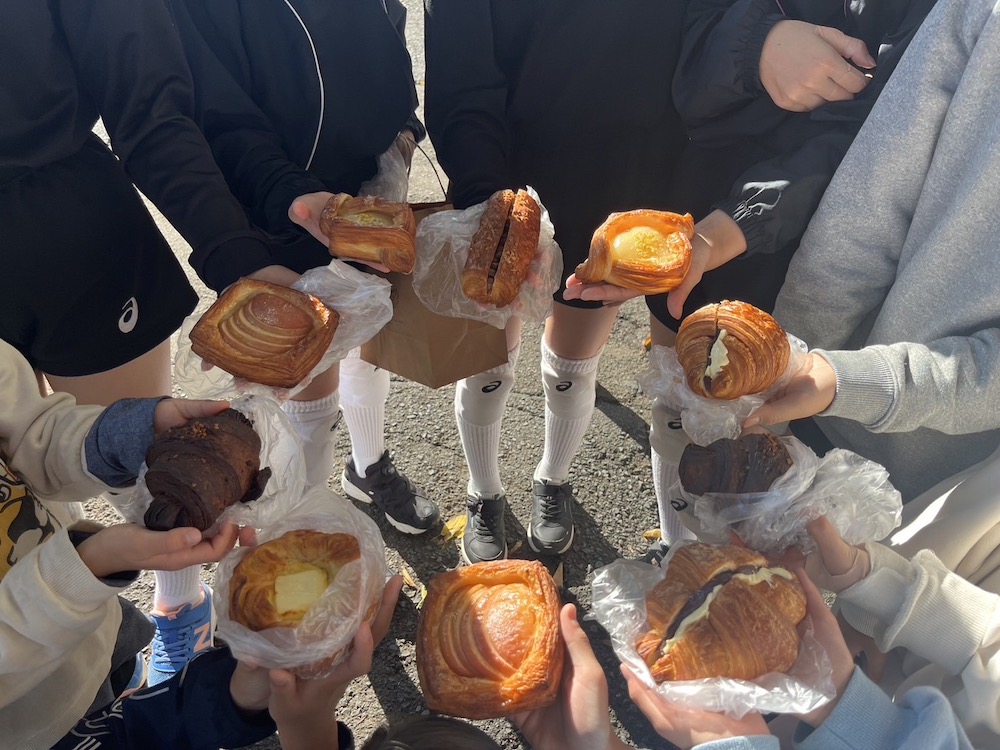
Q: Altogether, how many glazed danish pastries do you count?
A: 4